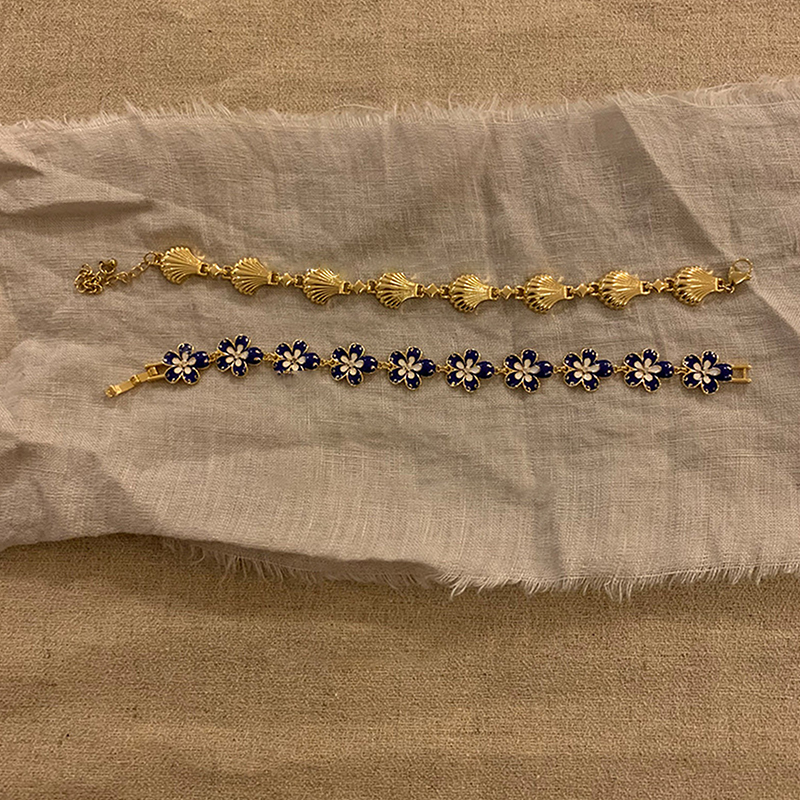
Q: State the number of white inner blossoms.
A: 10